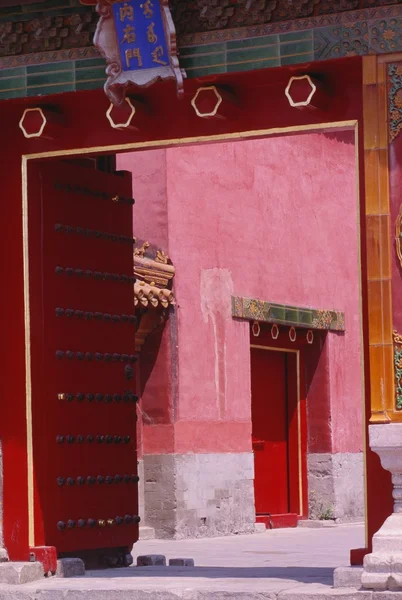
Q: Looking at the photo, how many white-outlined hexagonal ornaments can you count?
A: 8